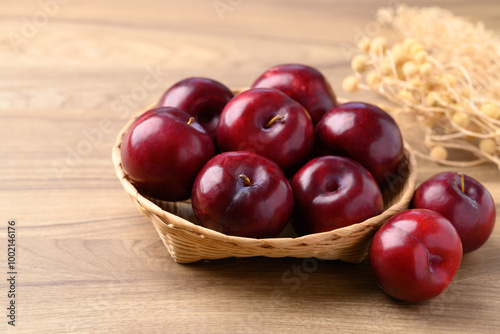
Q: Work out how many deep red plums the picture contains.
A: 9